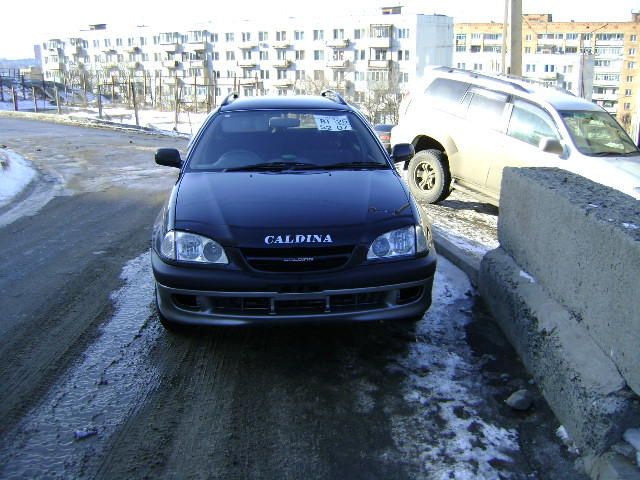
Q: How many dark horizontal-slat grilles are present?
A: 2